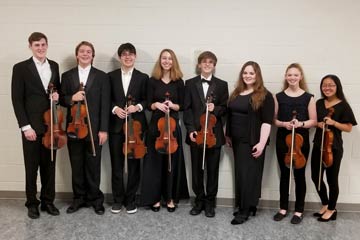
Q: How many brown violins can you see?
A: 7